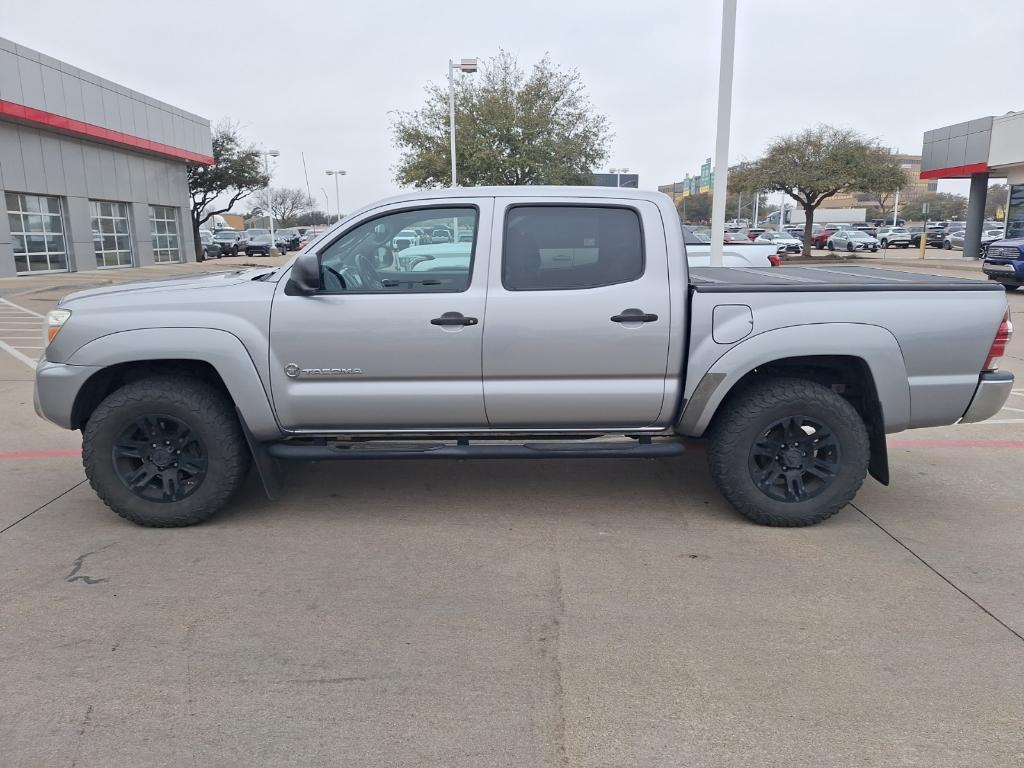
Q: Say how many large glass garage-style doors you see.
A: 3